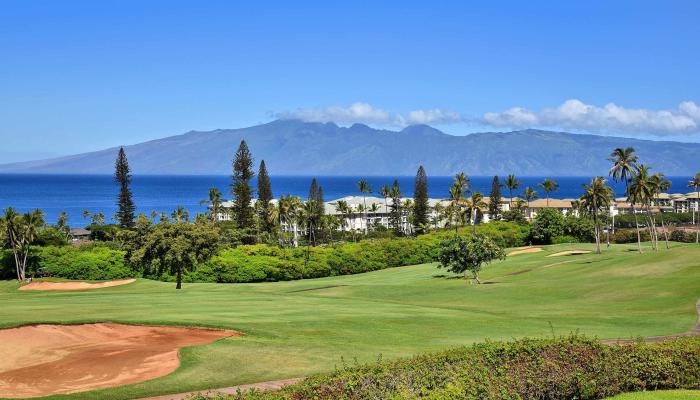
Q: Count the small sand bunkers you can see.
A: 3